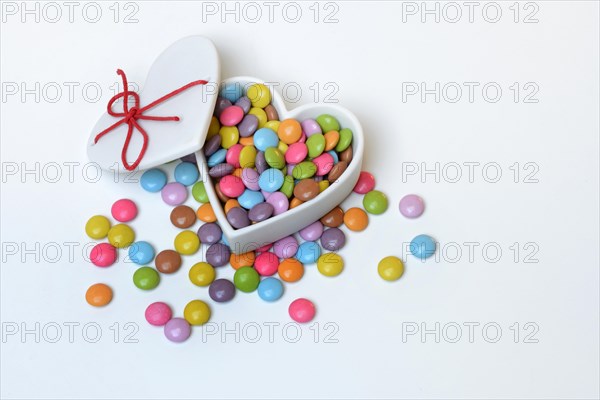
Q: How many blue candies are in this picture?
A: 13